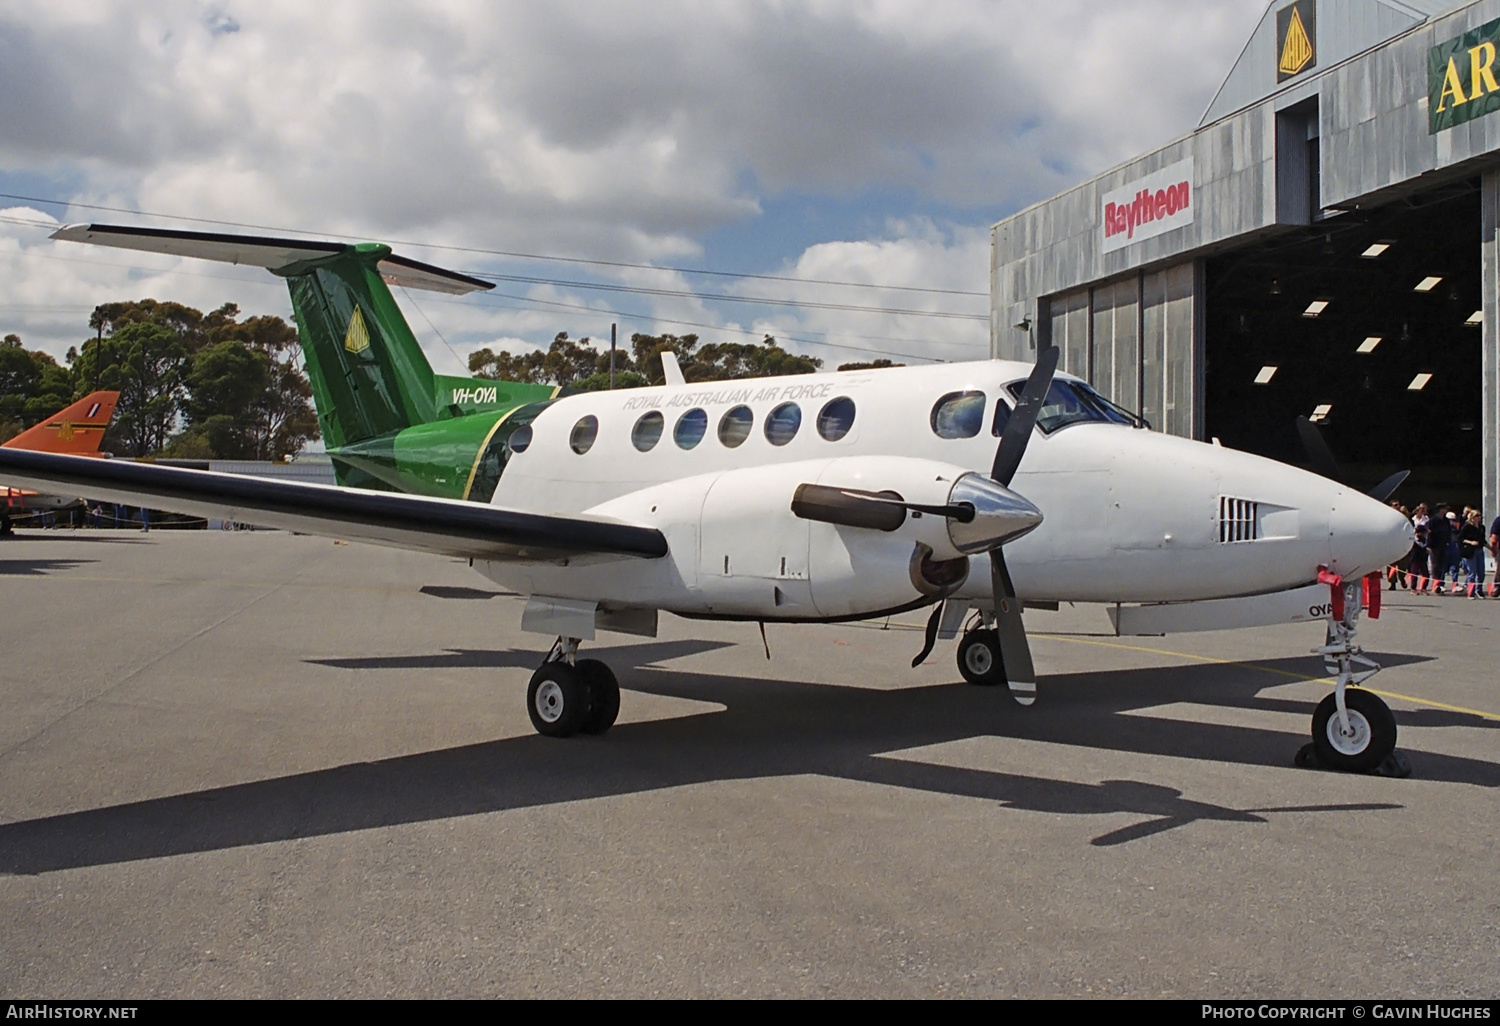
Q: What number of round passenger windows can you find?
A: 7